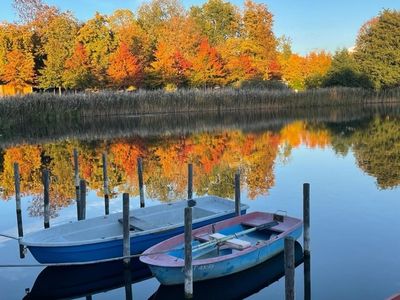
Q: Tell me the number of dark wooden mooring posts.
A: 12